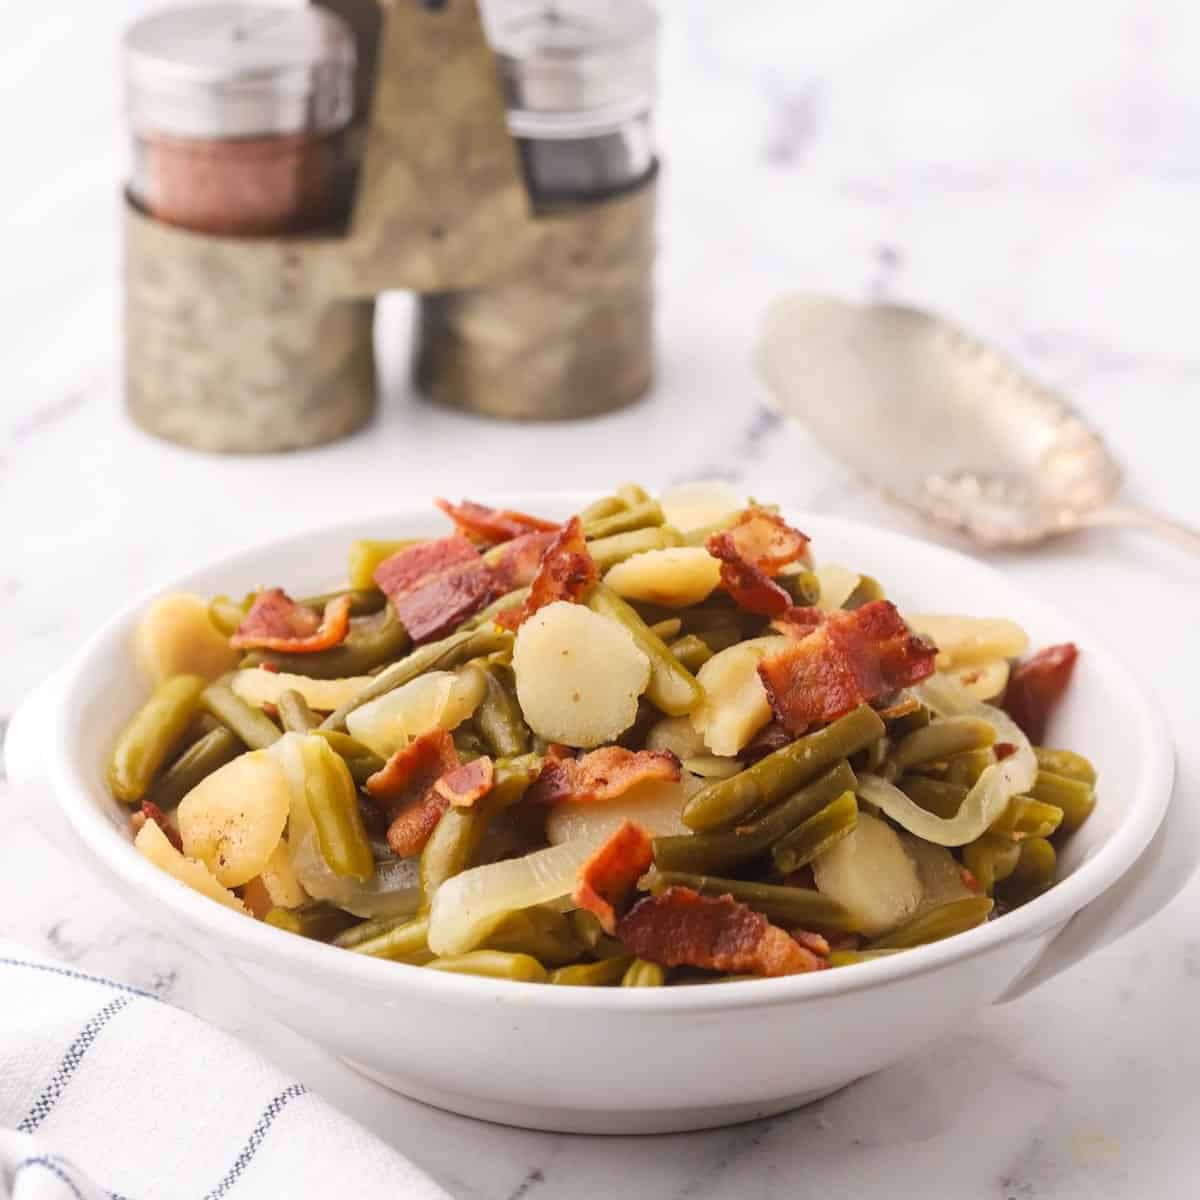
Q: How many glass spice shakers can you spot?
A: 2